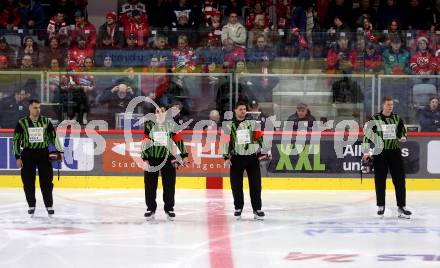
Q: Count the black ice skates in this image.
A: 8